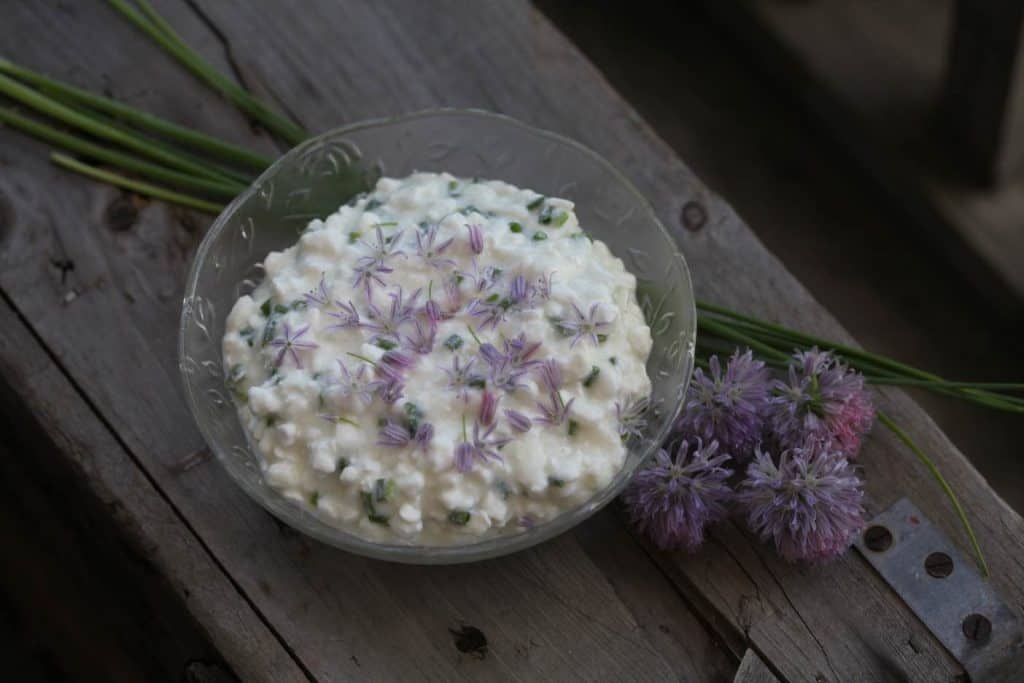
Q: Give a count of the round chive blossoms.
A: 4